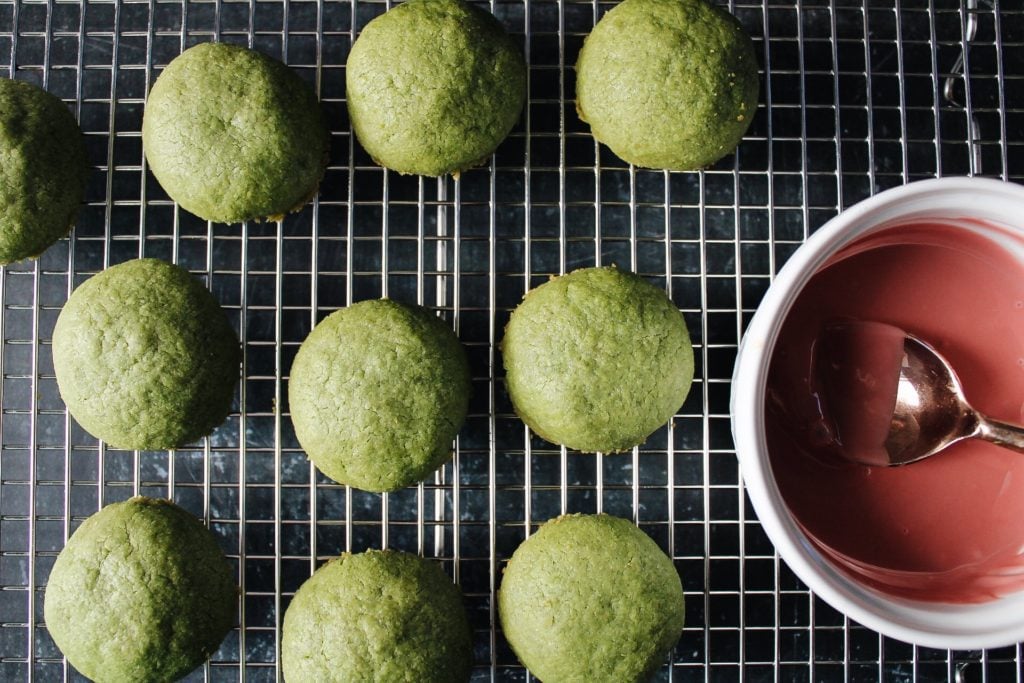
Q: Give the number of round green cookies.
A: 10